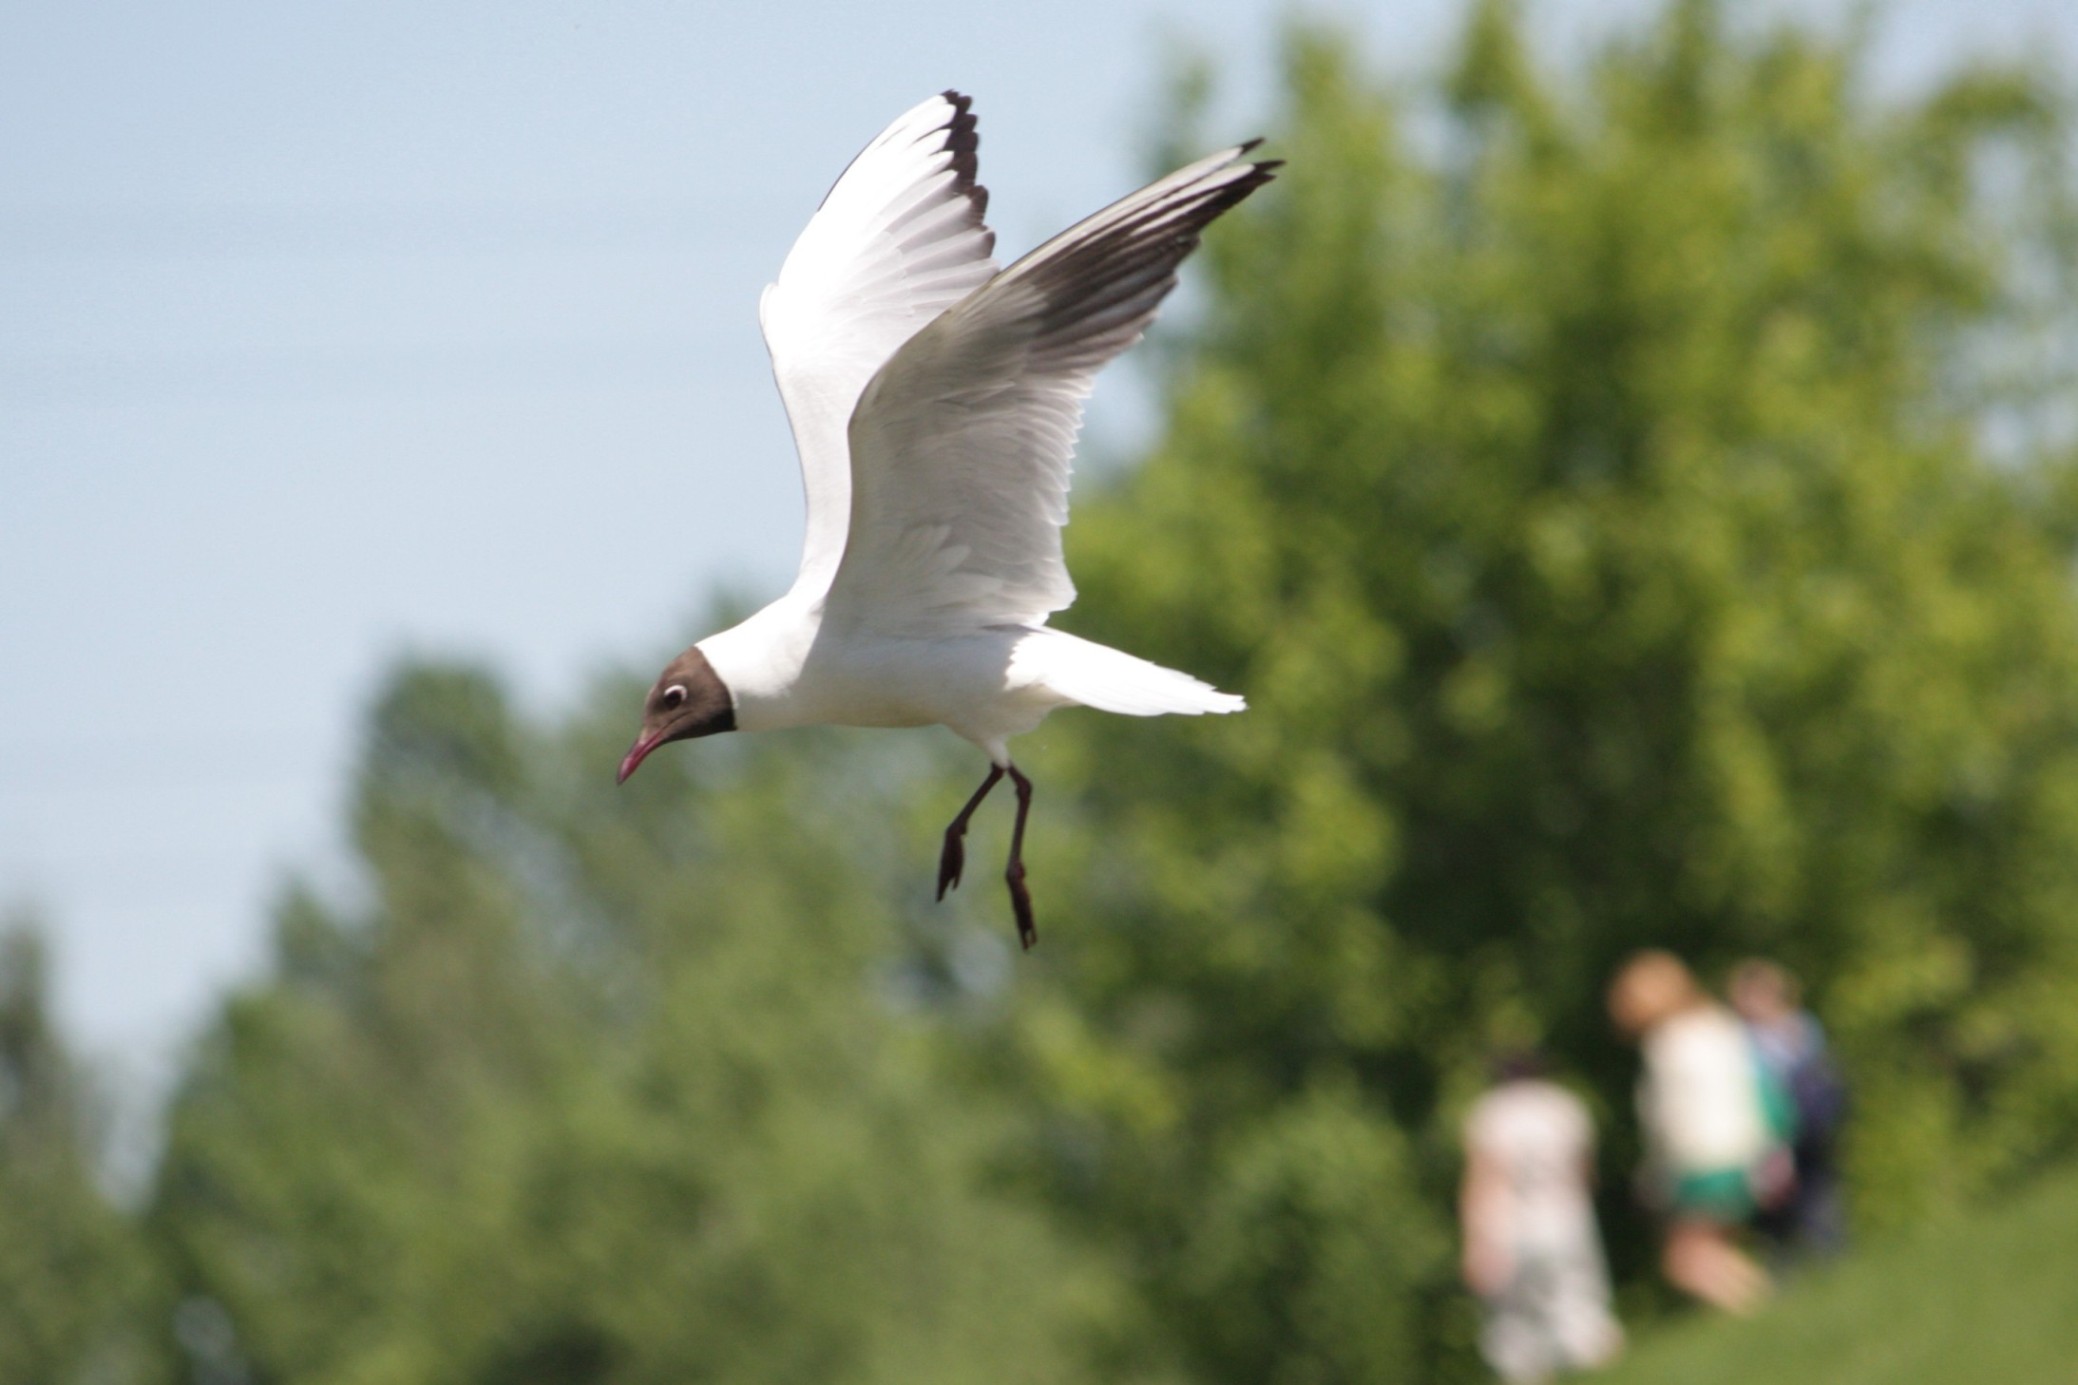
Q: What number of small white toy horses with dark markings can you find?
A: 0